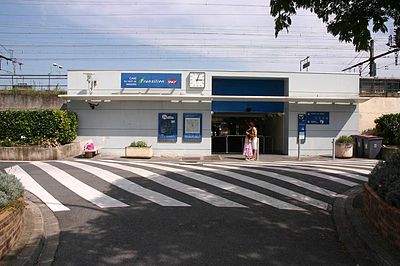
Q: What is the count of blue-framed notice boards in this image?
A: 2